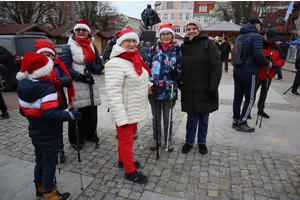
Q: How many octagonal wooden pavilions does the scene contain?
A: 1